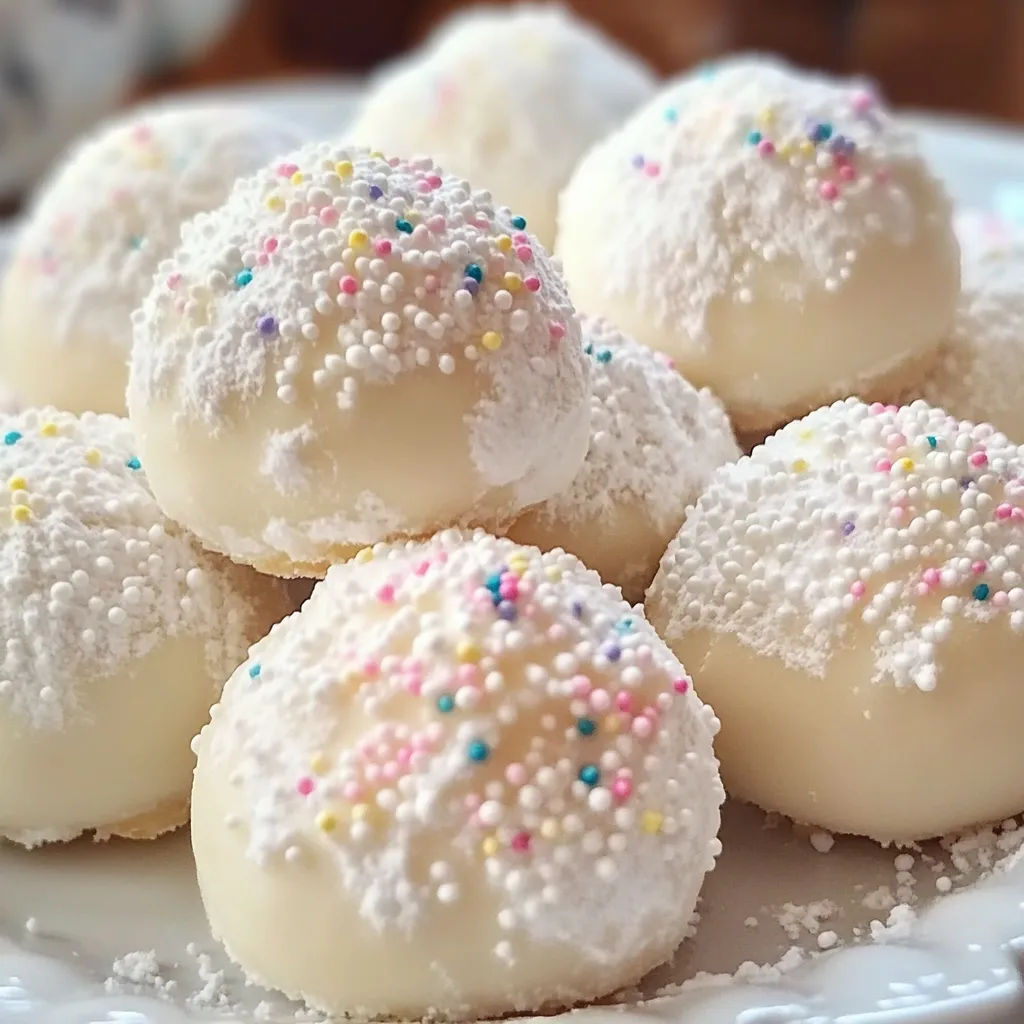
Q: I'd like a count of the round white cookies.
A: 9